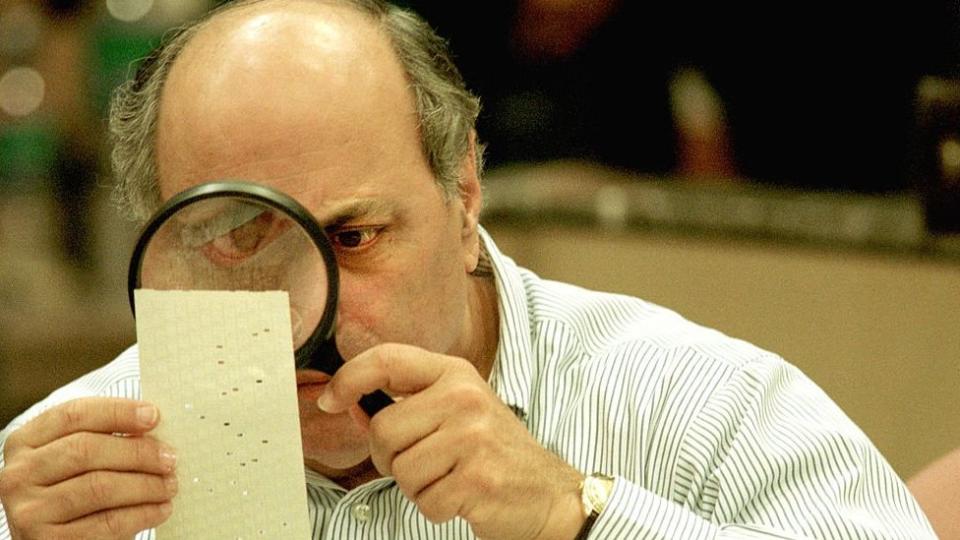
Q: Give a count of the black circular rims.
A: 1